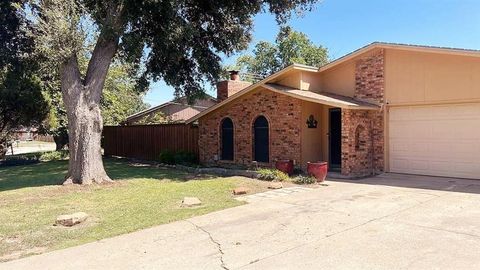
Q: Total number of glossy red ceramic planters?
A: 2